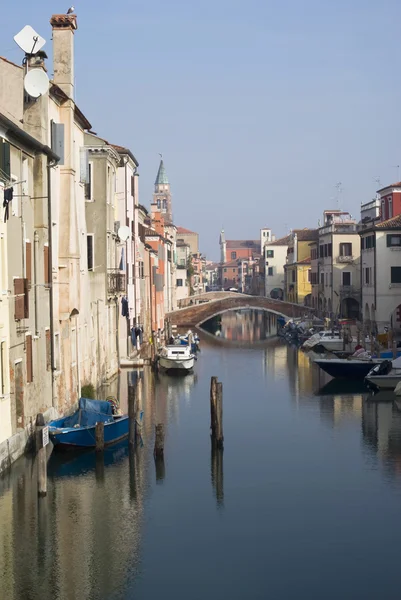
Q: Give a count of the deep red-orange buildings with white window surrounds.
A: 1